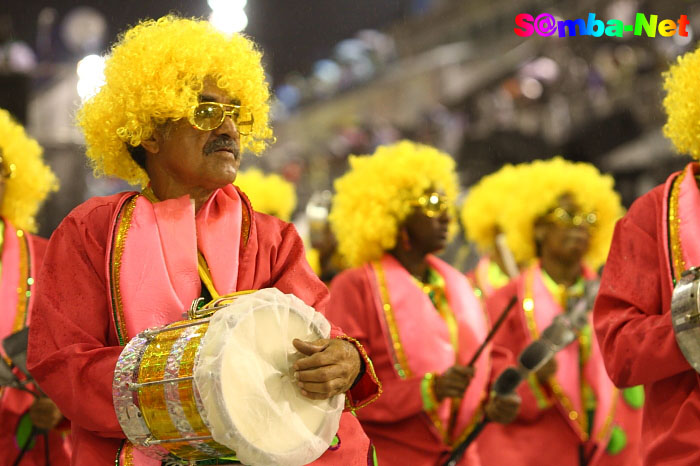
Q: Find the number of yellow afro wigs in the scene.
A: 7